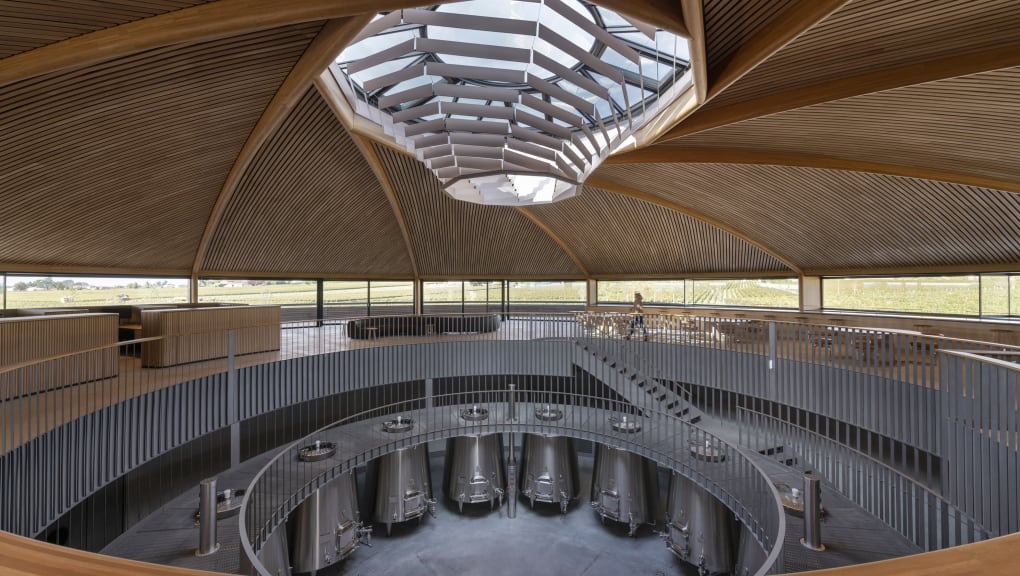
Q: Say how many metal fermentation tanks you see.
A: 8